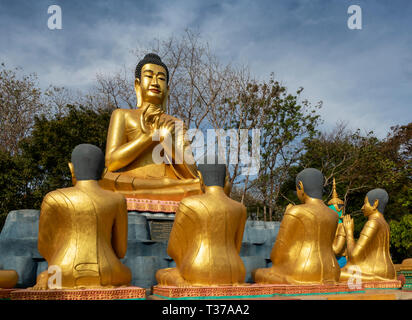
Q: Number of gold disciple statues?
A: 4